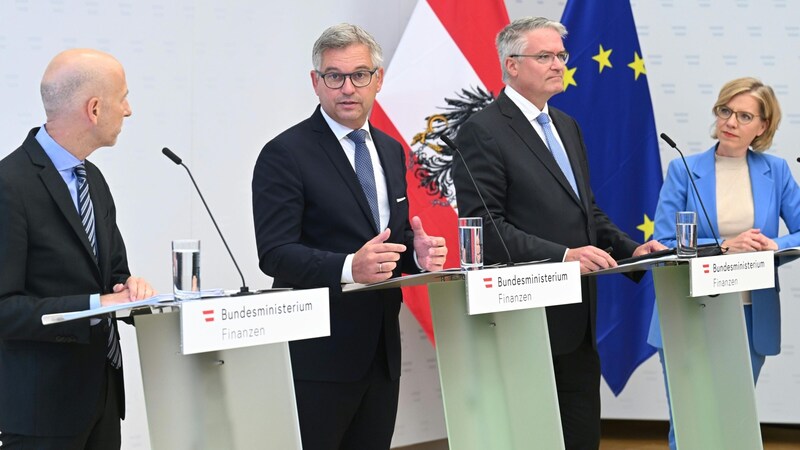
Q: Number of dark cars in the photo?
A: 0